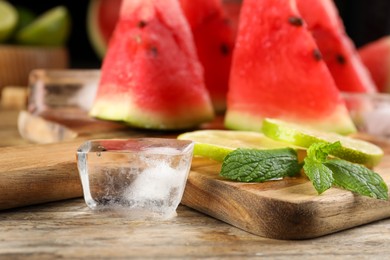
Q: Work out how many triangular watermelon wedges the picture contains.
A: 4